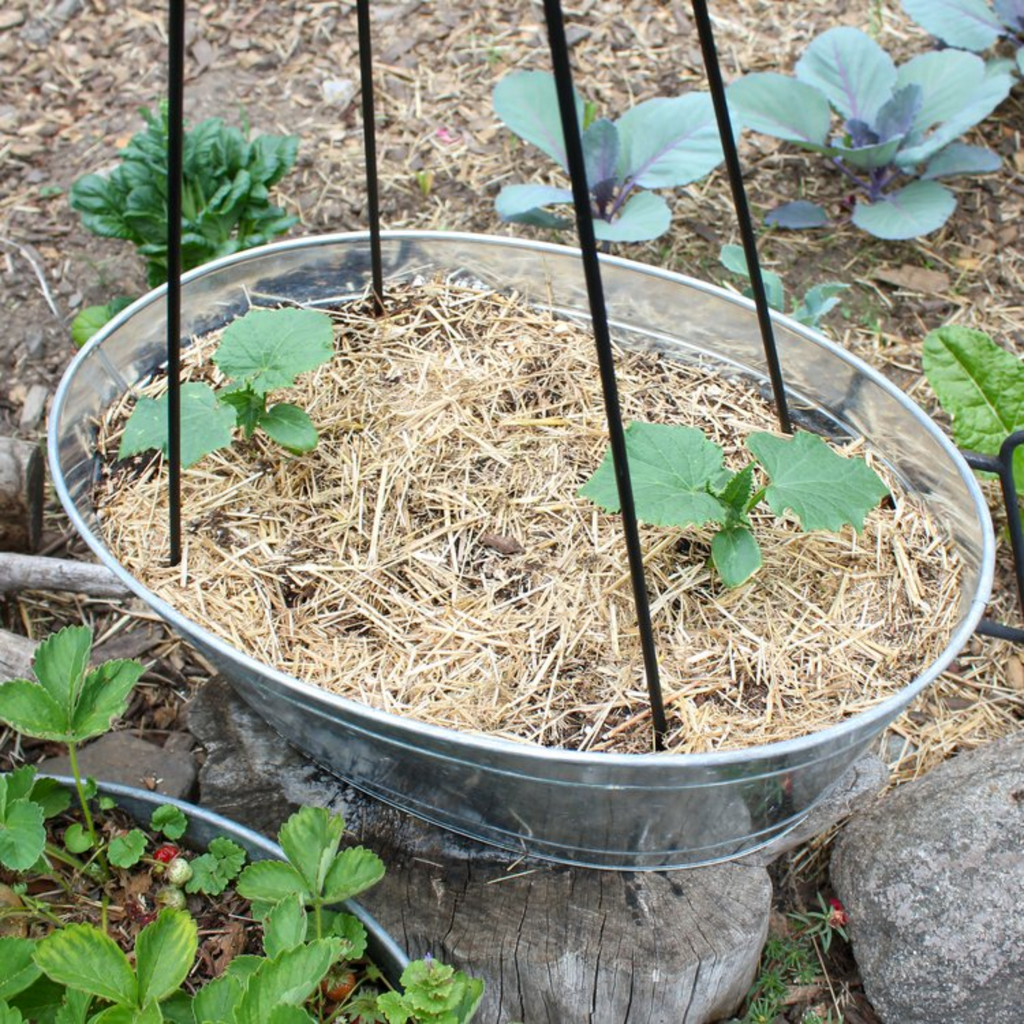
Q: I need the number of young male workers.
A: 0